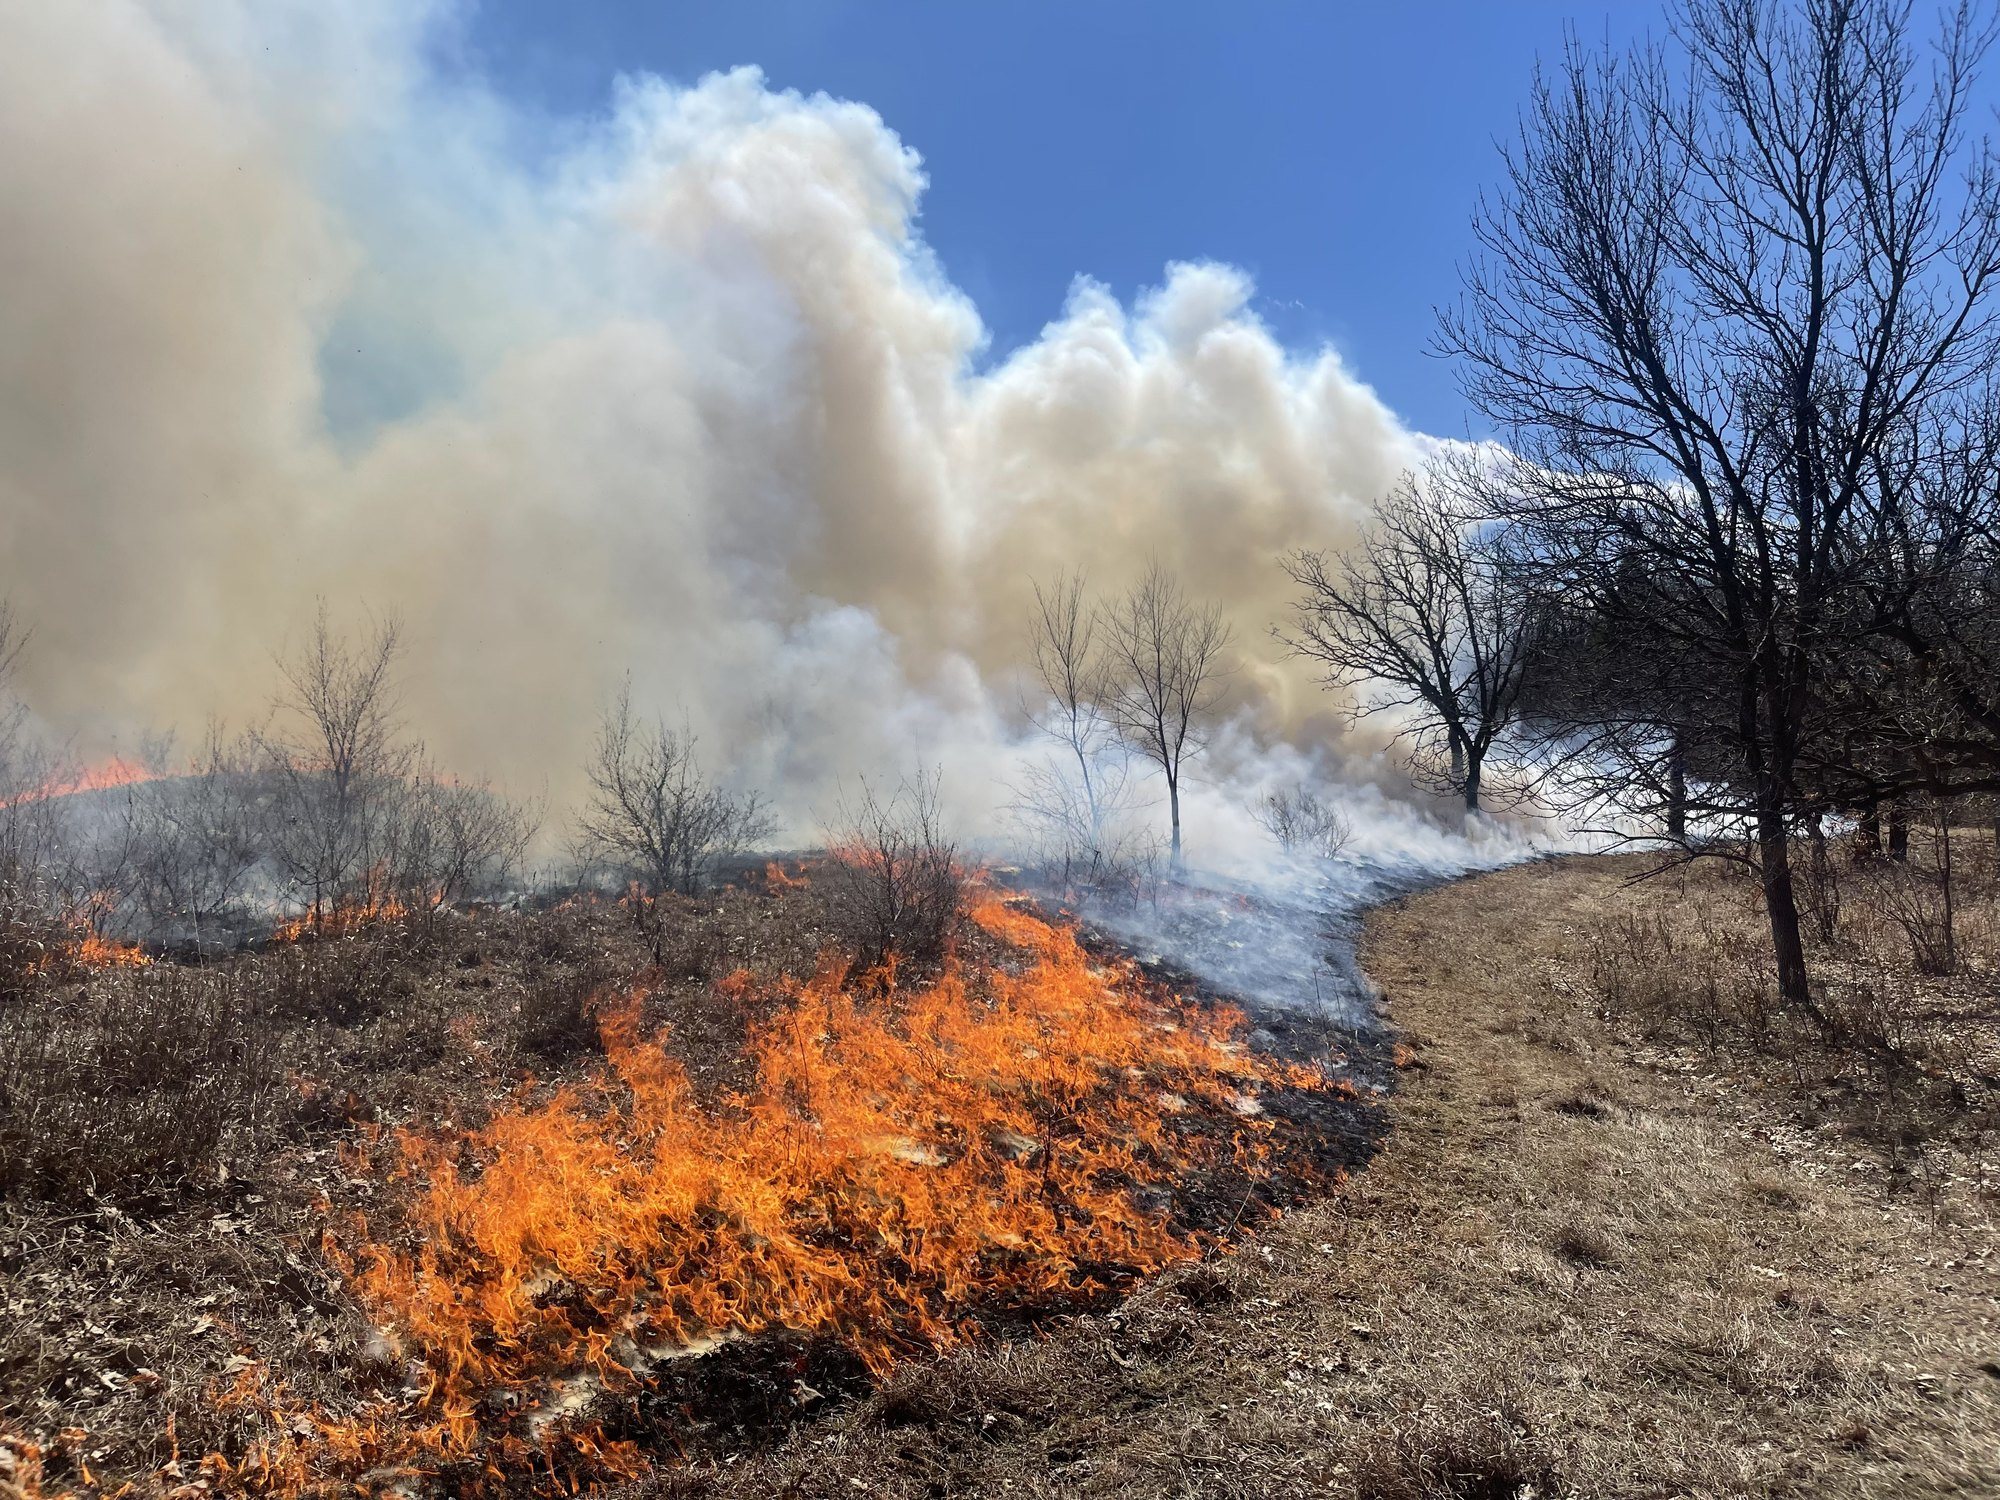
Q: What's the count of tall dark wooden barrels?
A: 0